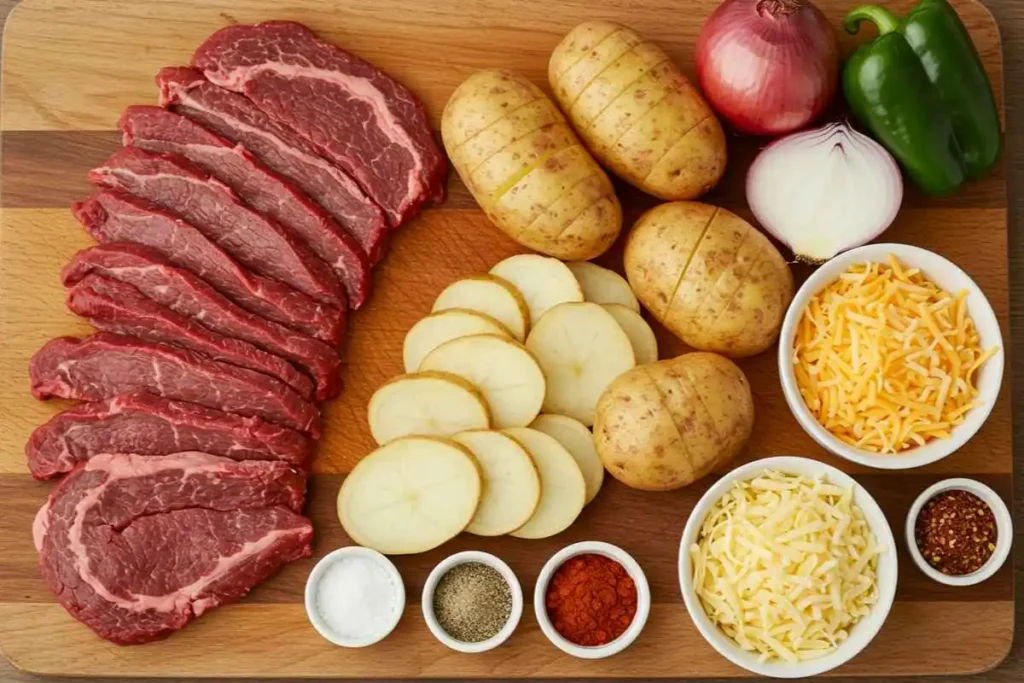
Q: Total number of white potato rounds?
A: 12